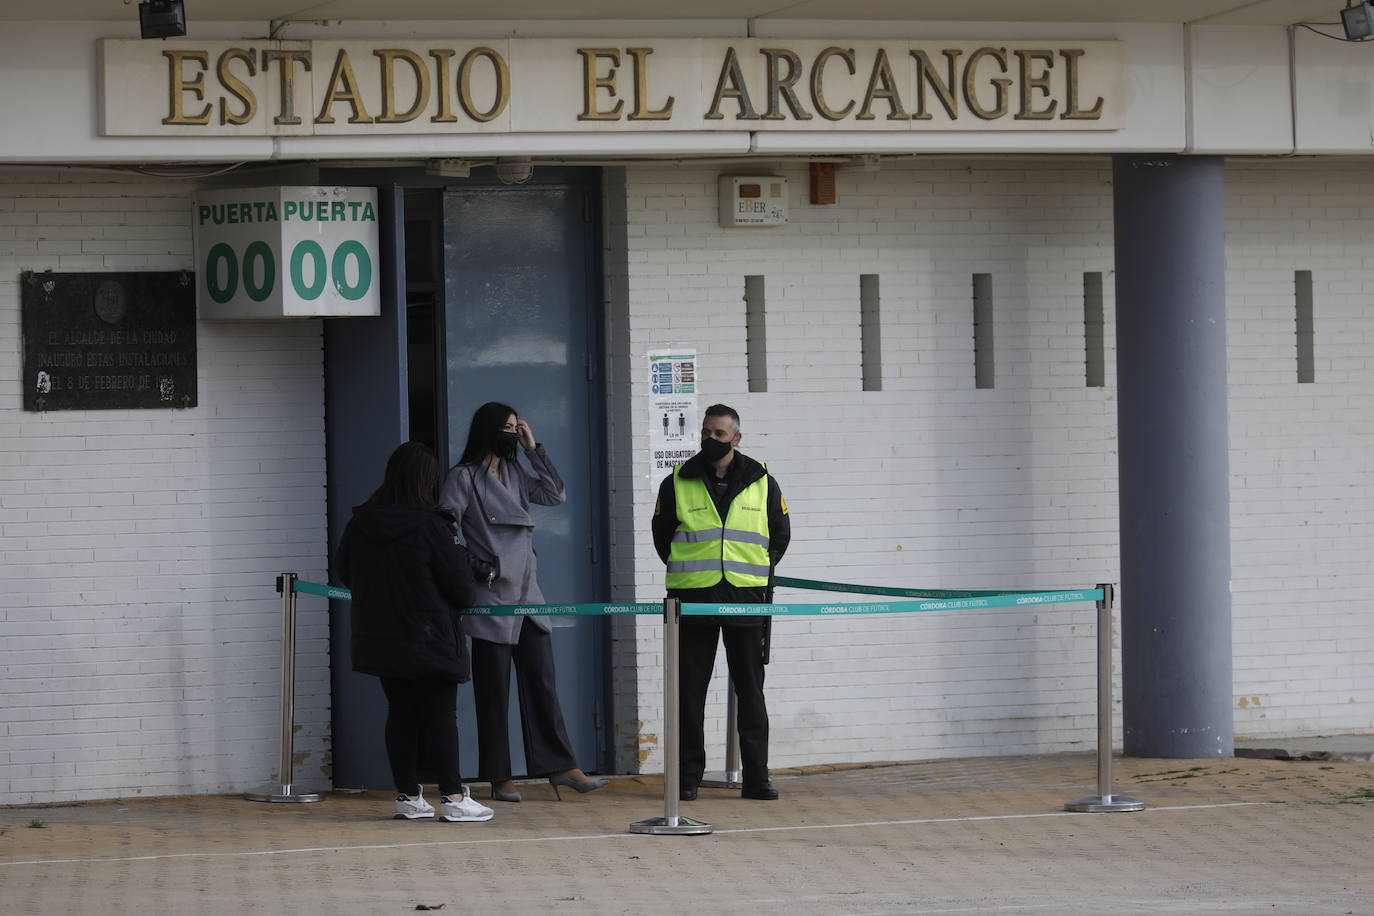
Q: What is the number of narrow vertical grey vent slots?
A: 5